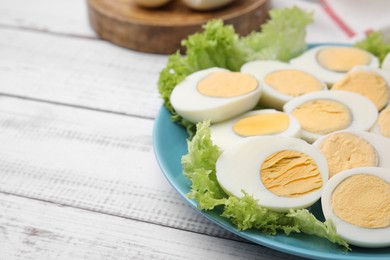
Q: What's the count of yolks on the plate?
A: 10